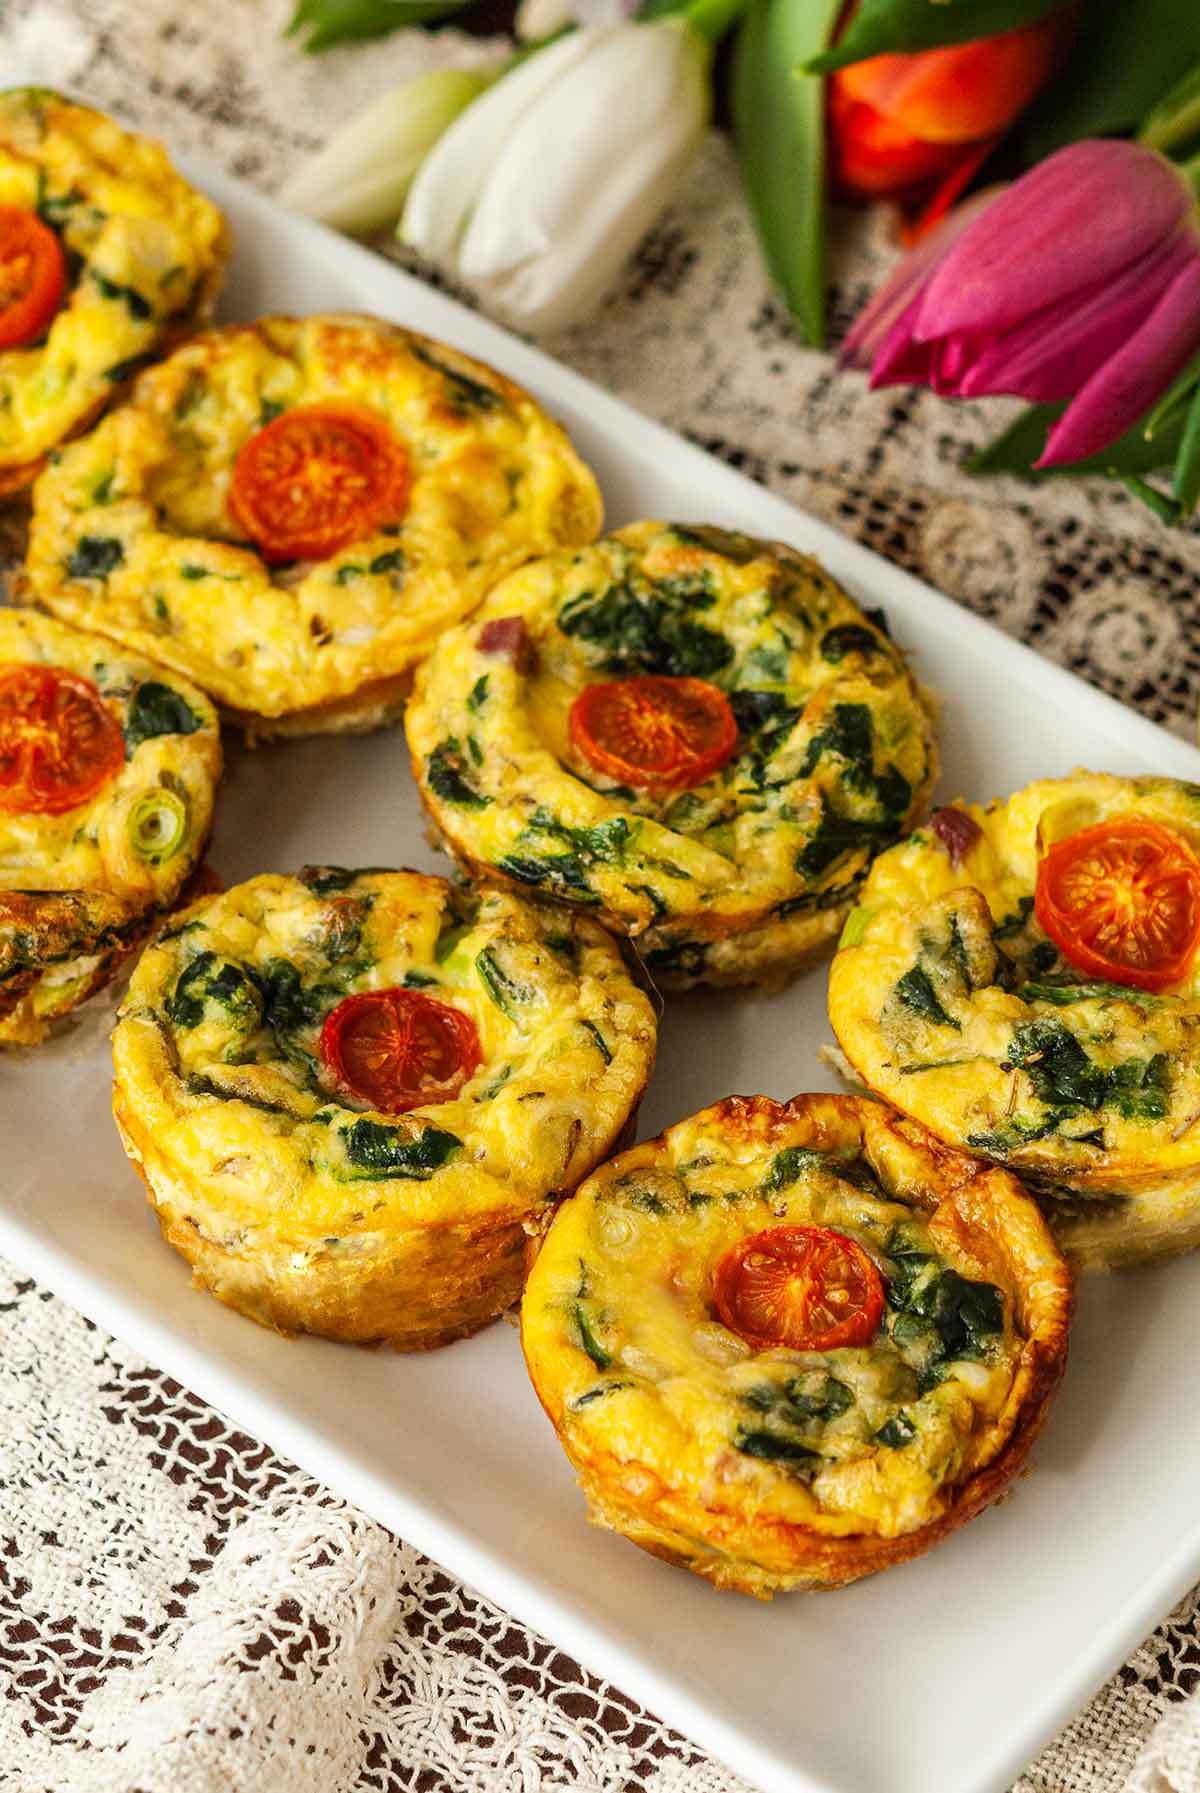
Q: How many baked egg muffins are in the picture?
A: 7